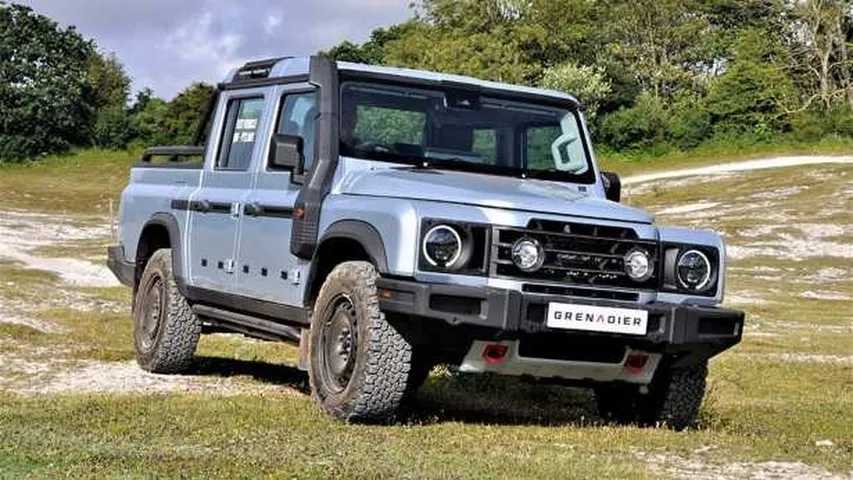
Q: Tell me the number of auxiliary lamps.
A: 2